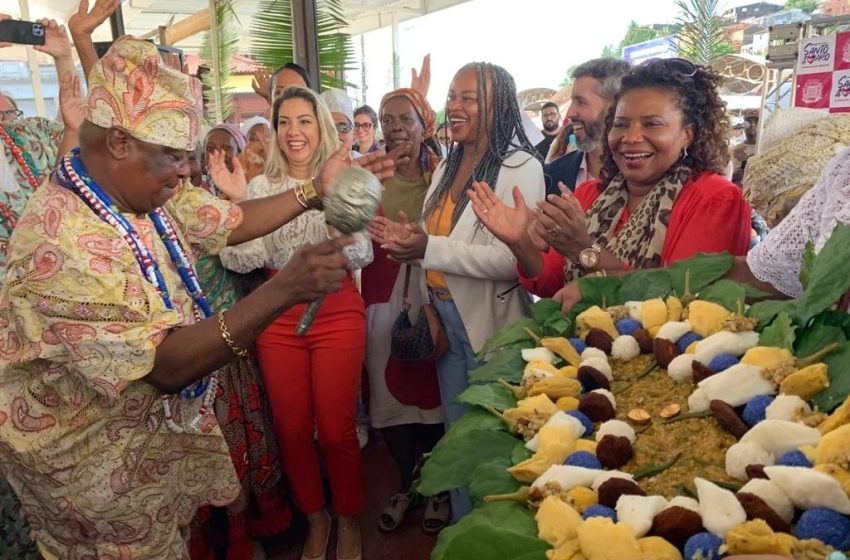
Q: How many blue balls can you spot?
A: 11